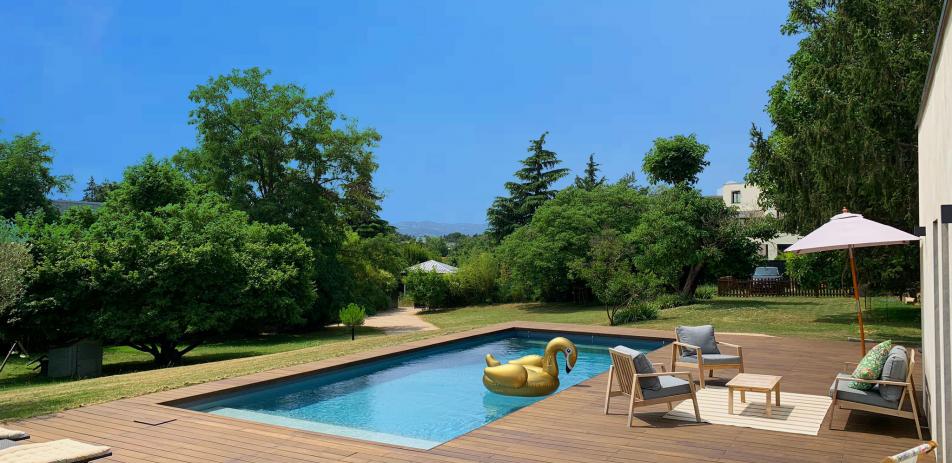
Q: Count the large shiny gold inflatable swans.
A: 1